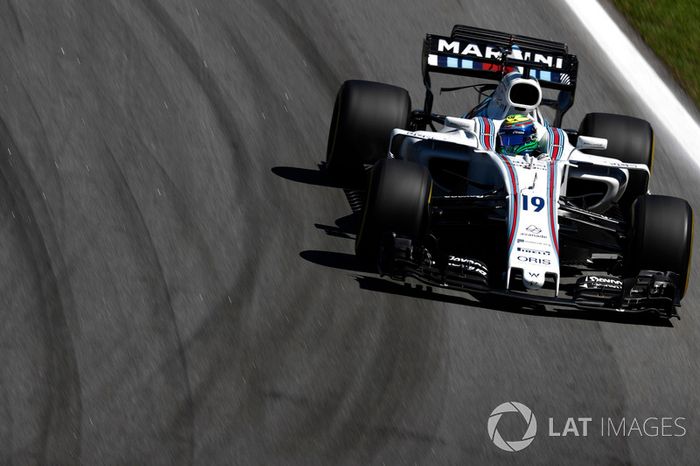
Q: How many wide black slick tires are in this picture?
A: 4